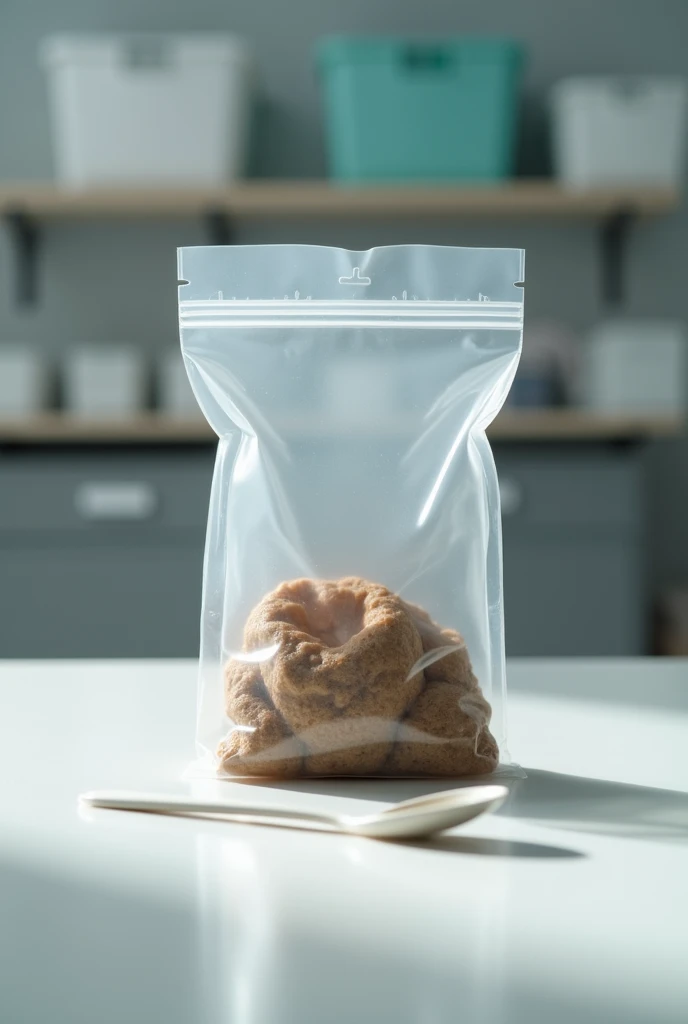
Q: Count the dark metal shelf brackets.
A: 3